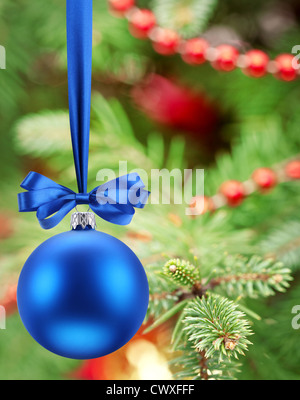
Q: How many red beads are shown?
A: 11